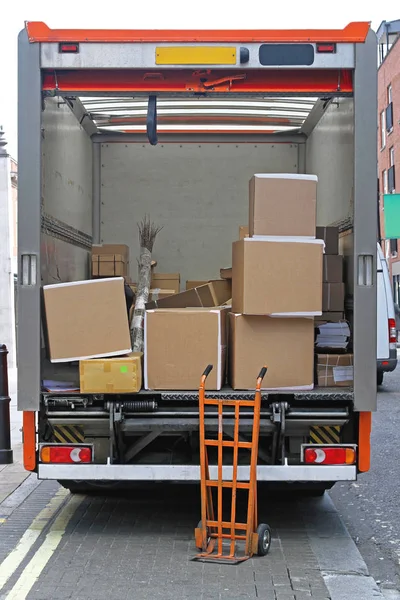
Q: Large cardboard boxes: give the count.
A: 5